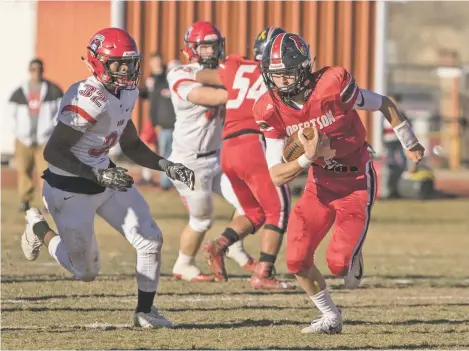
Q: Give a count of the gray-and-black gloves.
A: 2